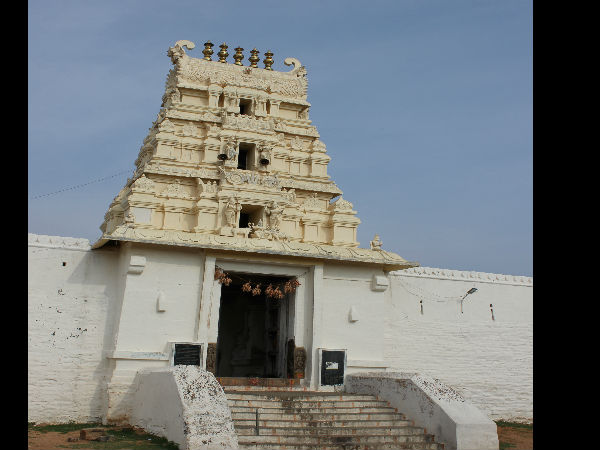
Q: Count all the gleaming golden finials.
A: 5